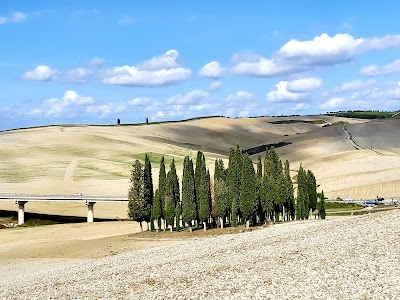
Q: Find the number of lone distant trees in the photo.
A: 2